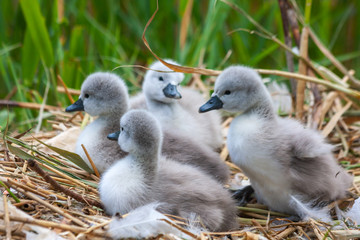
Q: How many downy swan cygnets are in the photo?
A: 4